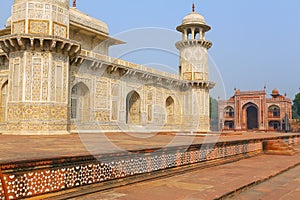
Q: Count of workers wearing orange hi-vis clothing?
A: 0